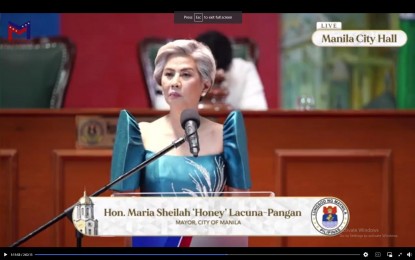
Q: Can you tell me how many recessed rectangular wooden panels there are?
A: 3